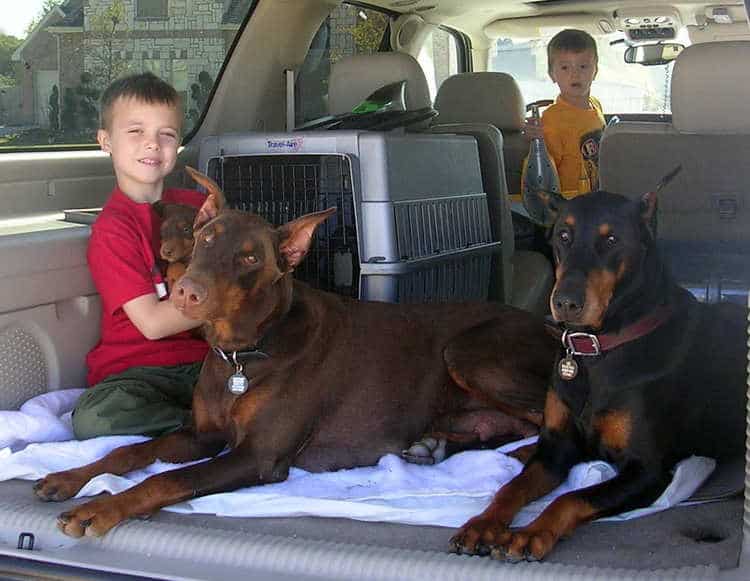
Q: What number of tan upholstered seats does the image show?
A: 3